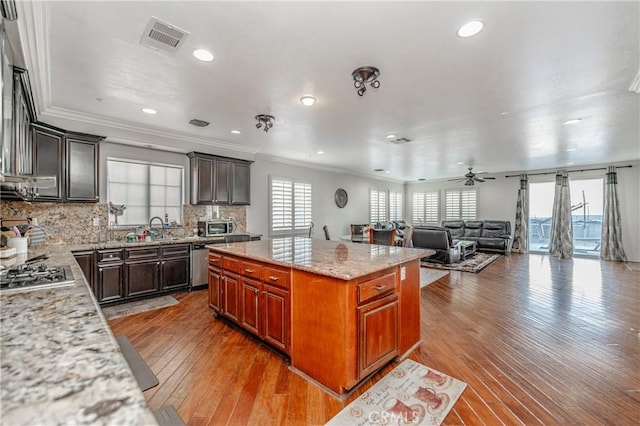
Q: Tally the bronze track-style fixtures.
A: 2